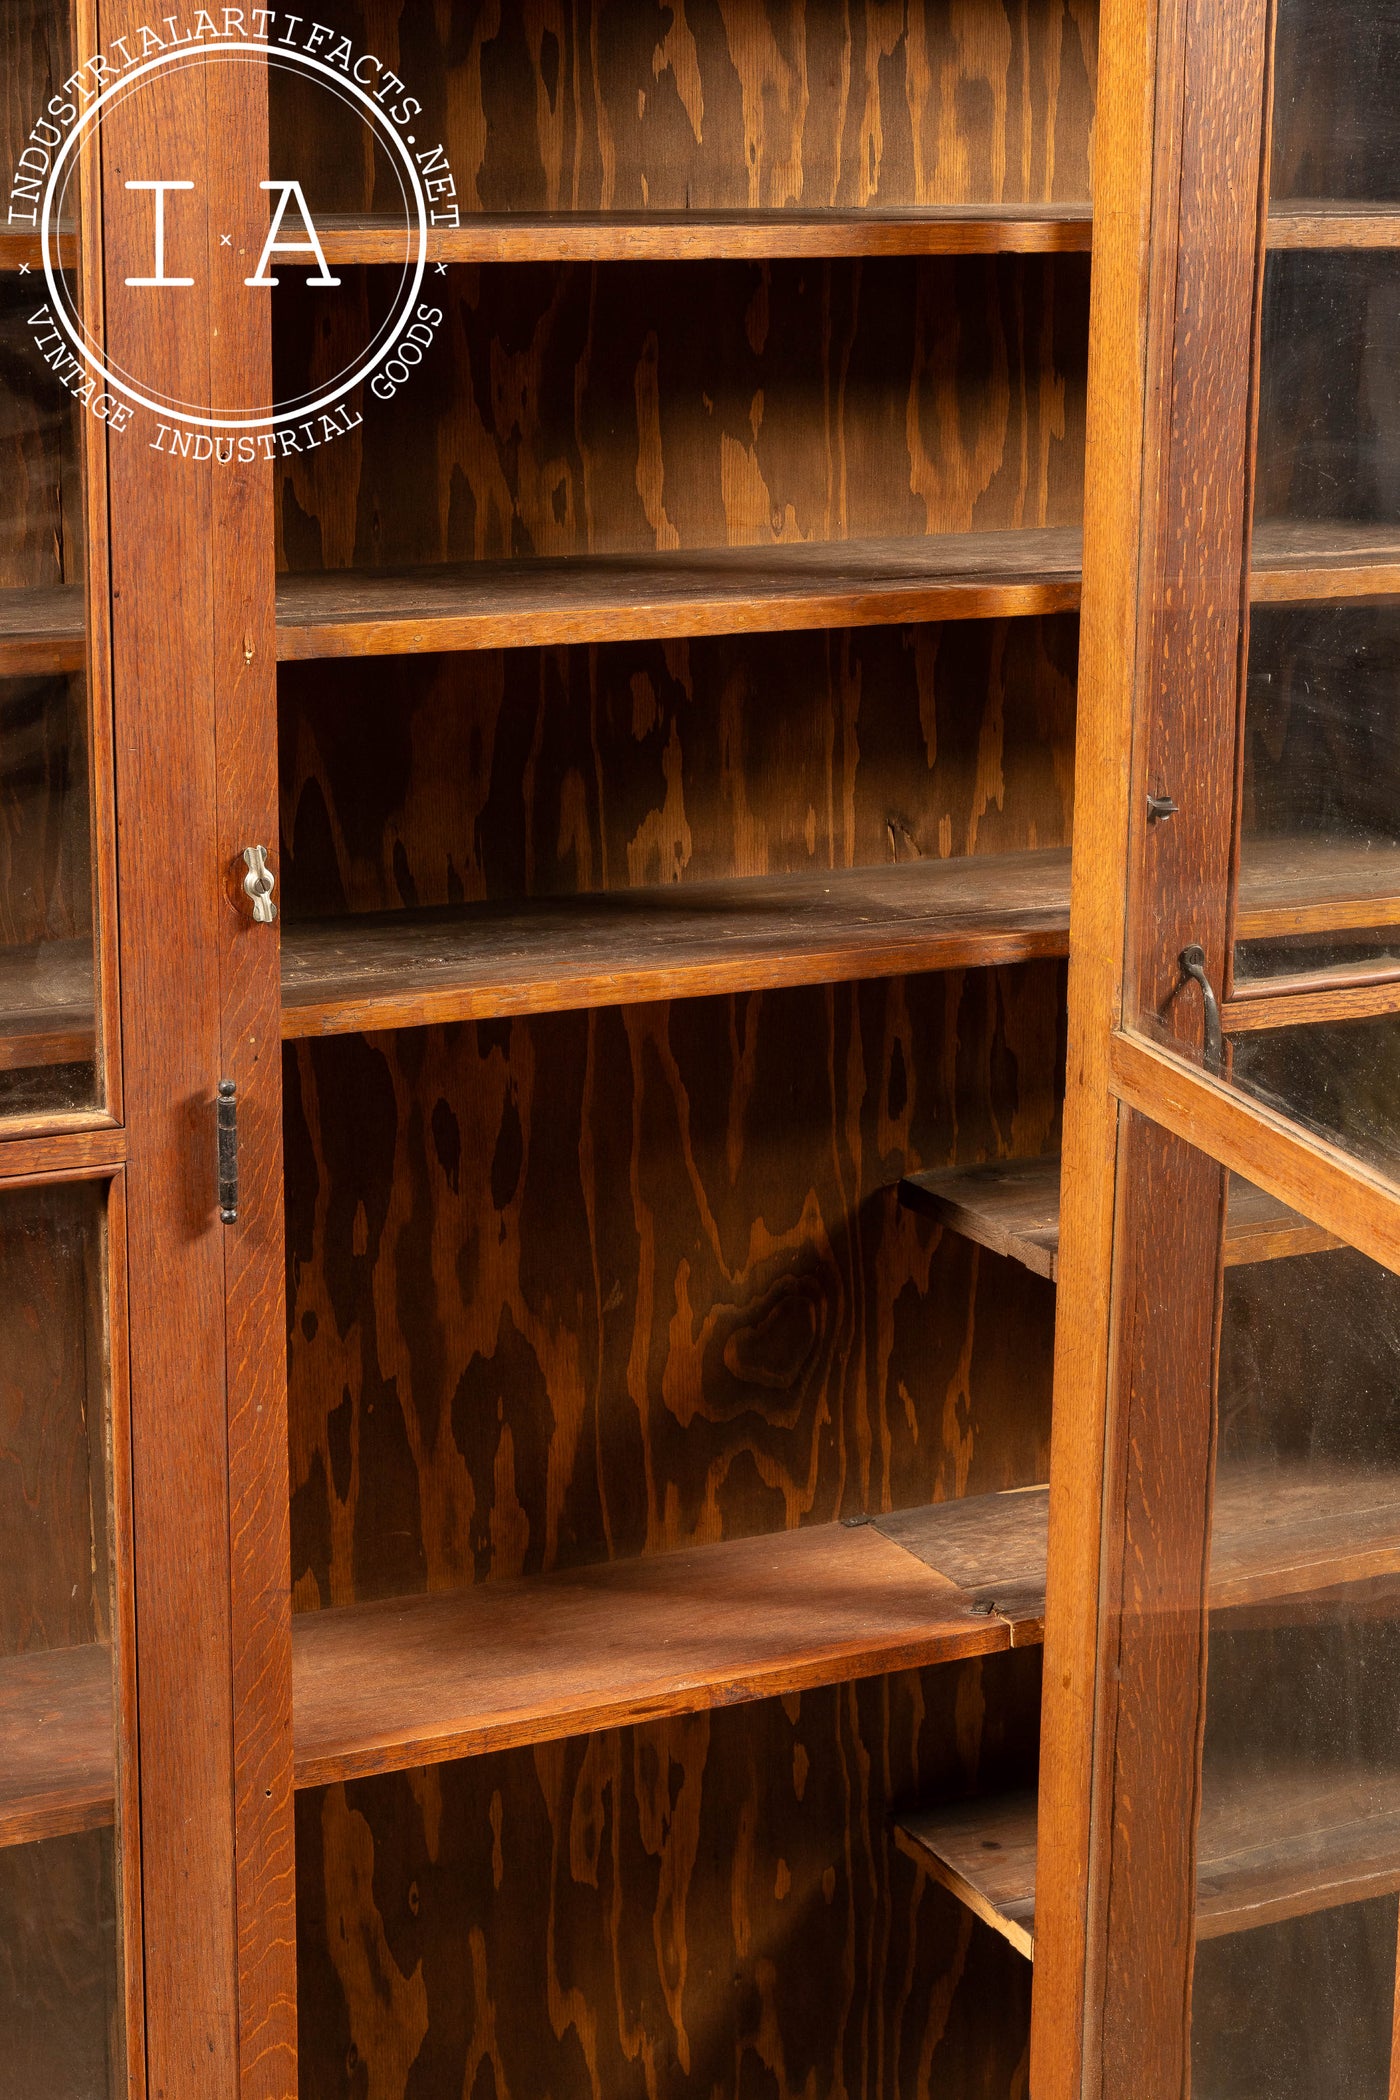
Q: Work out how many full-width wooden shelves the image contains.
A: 4